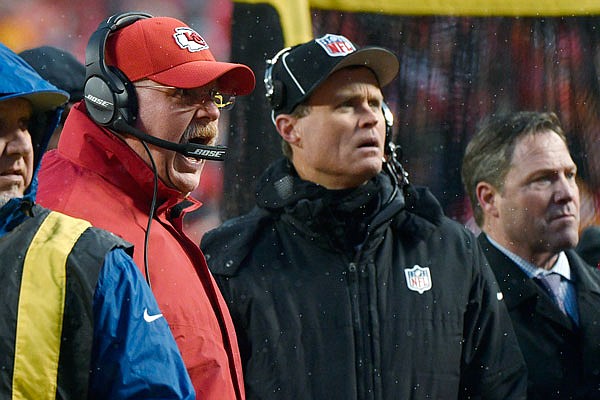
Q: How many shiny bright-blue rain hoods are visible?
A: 1